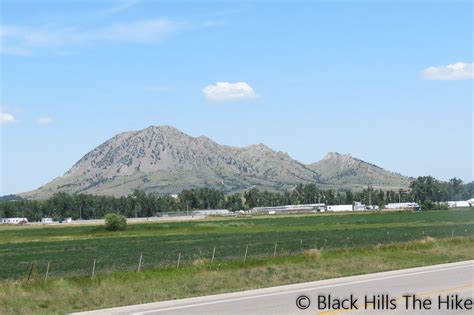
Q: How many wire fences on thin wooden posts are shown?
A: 1